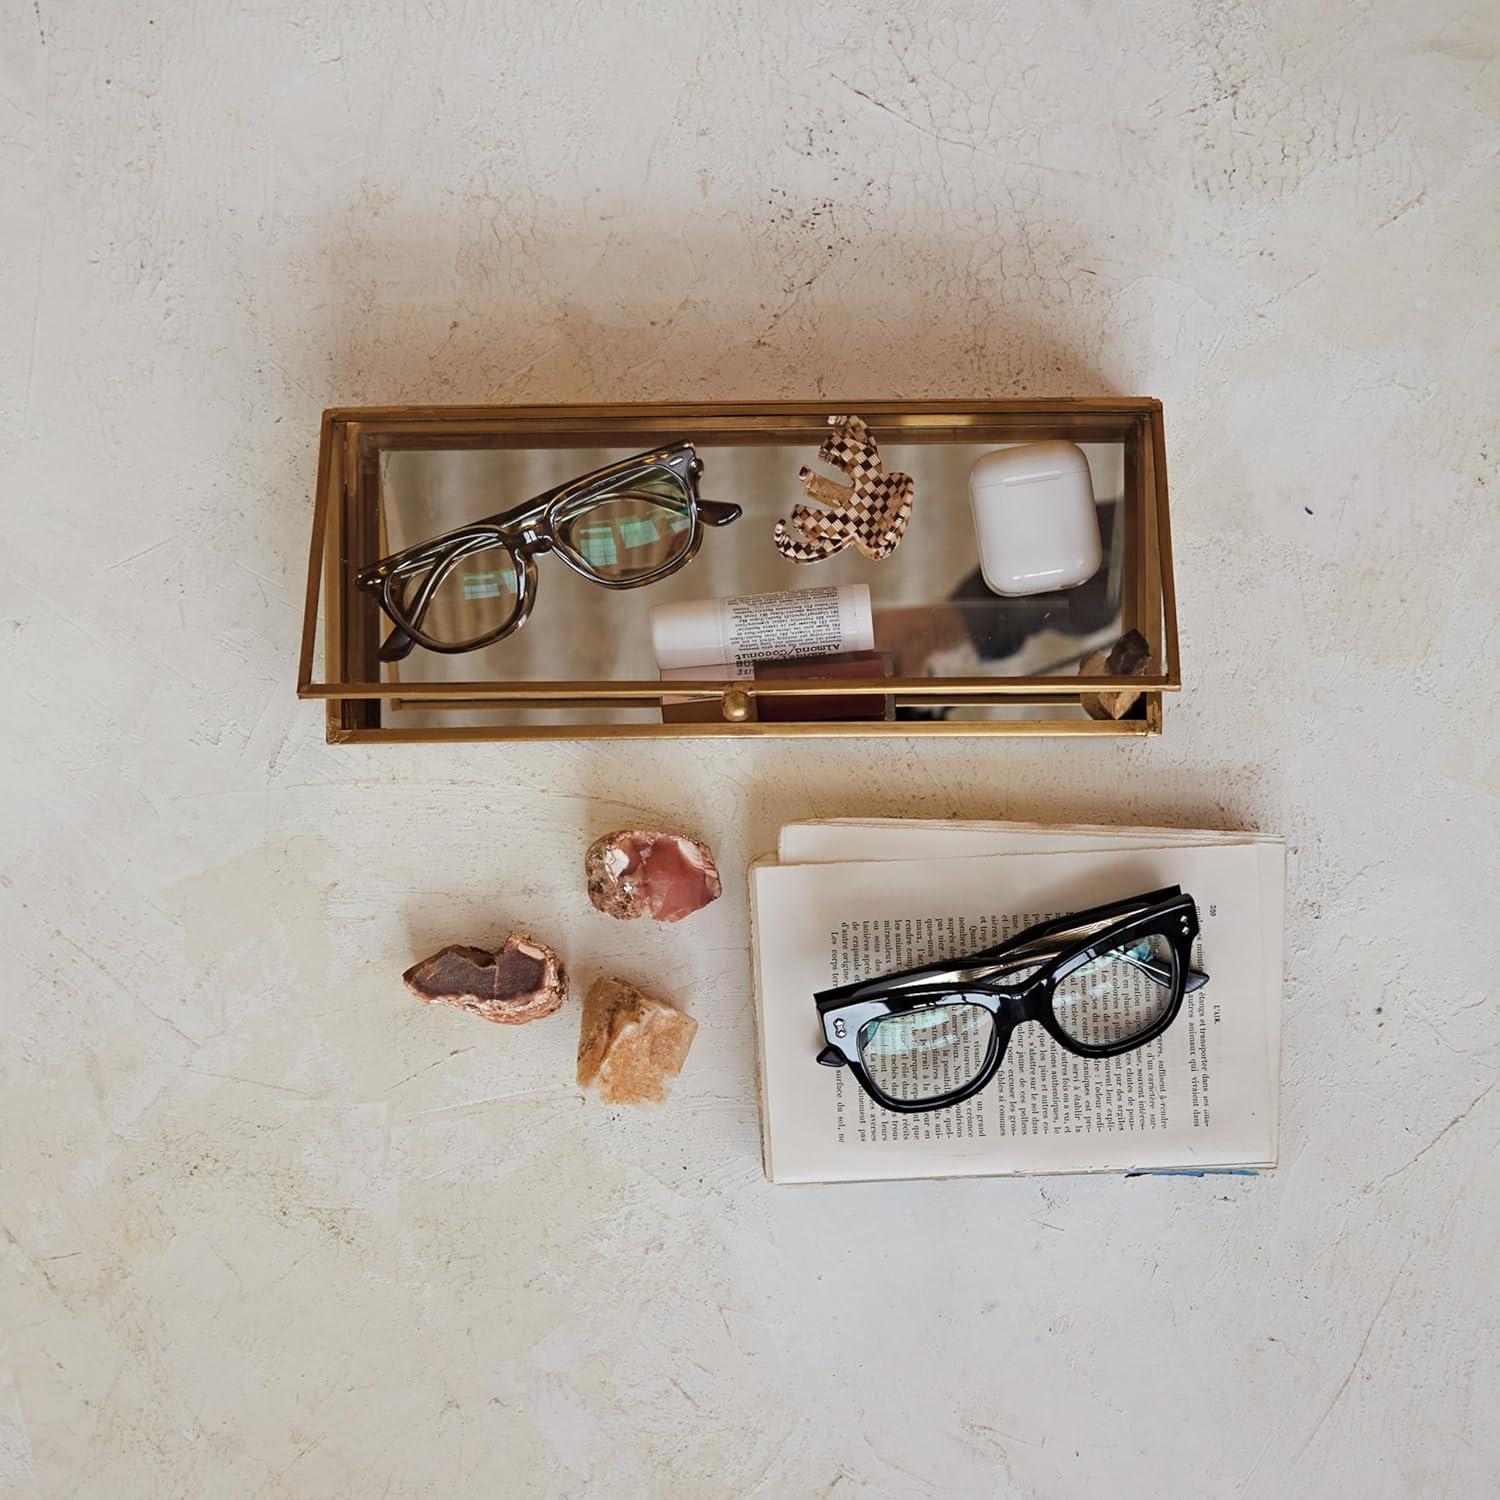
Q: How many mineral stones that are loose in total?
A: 3